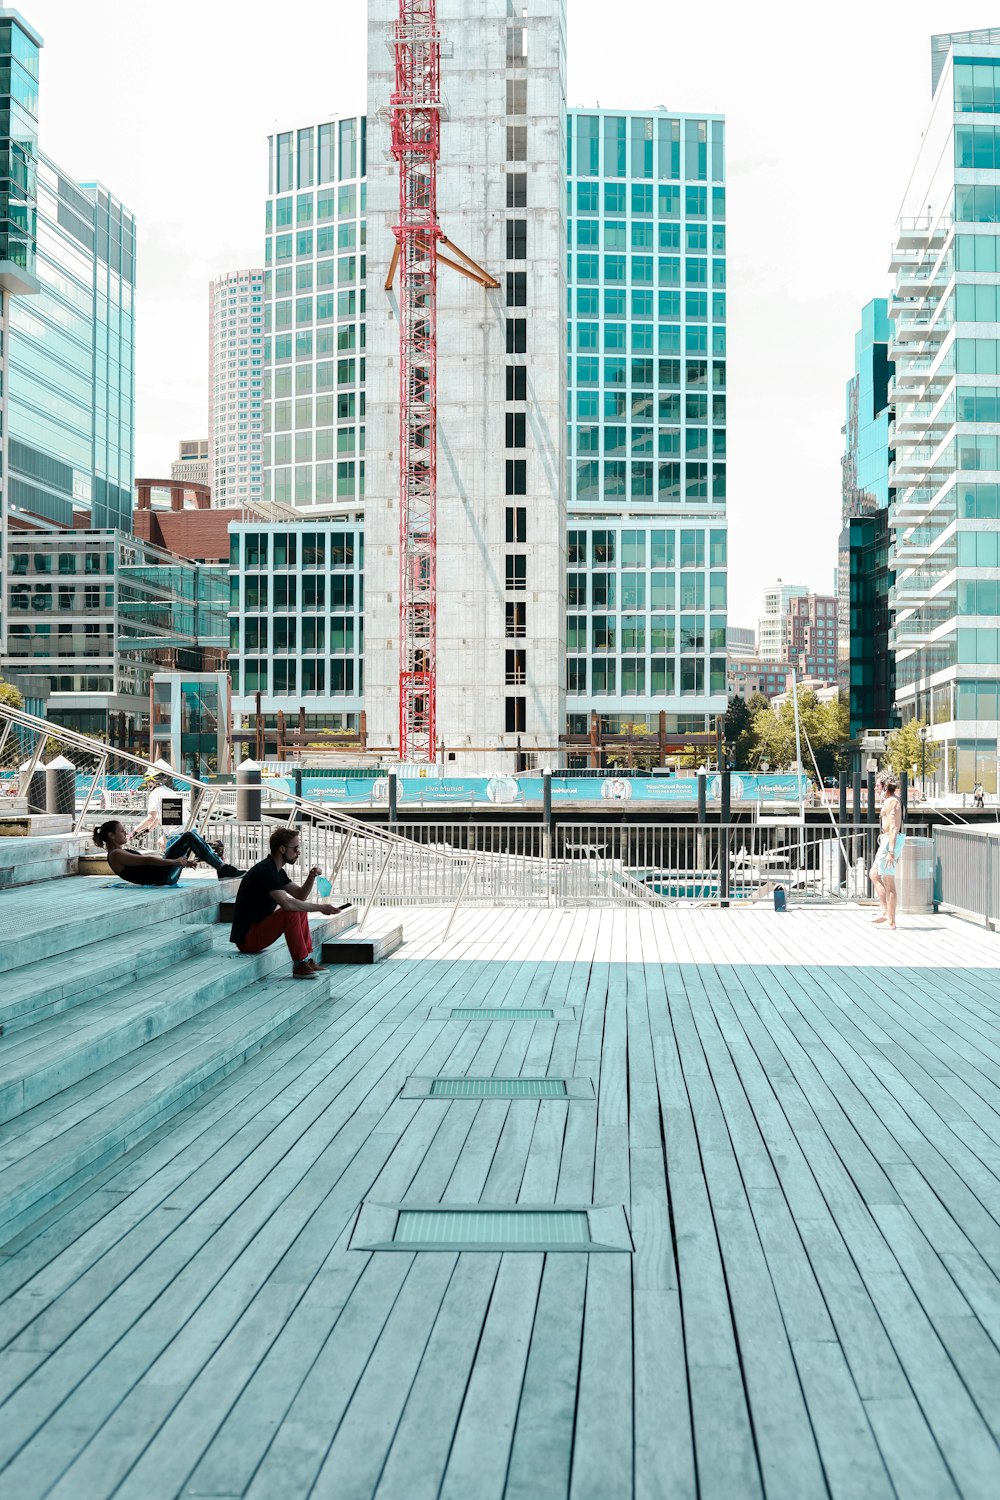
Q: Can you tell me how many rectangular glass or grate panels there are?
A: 3